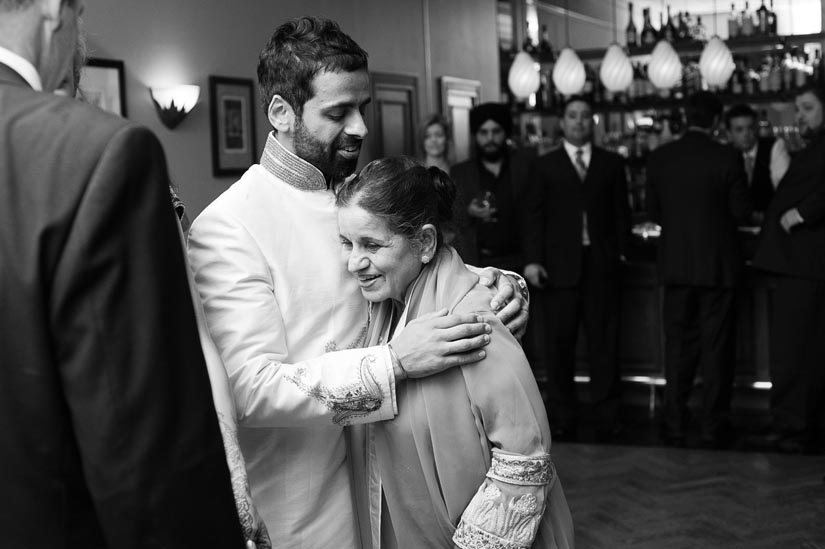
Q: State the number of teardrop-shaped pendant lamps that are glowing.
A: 5